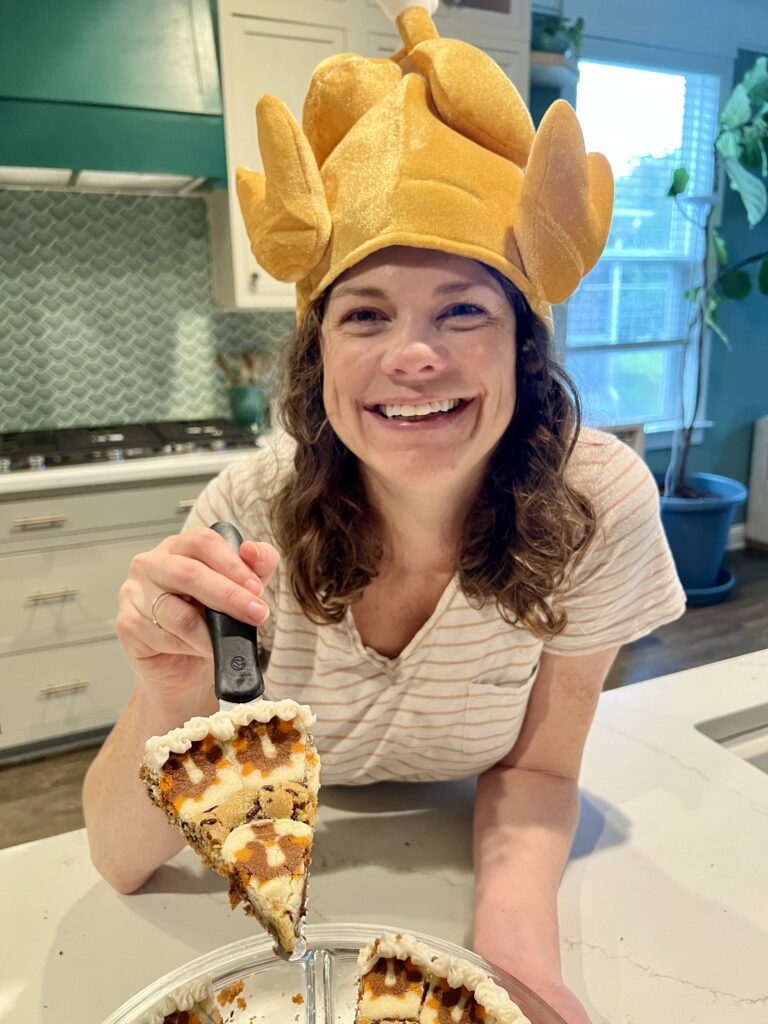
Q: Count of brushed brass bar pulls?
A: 4